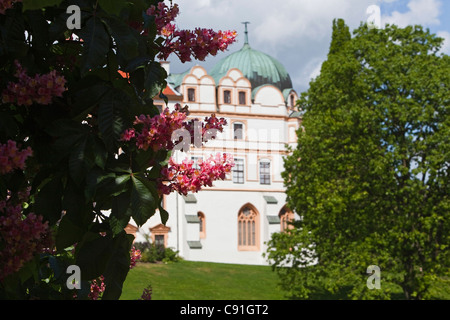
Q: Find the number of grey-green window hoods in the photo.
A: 5